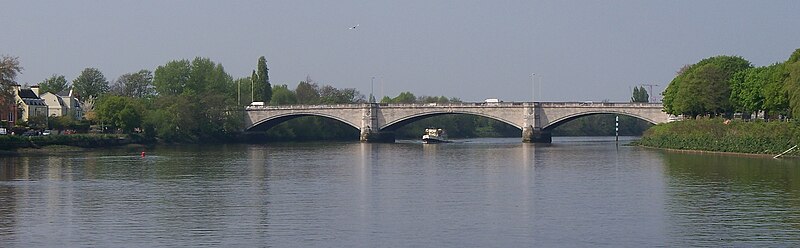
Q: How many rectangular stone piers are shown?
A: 2